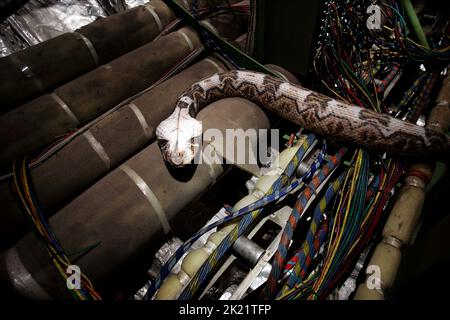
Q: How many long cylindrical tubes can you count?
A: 4